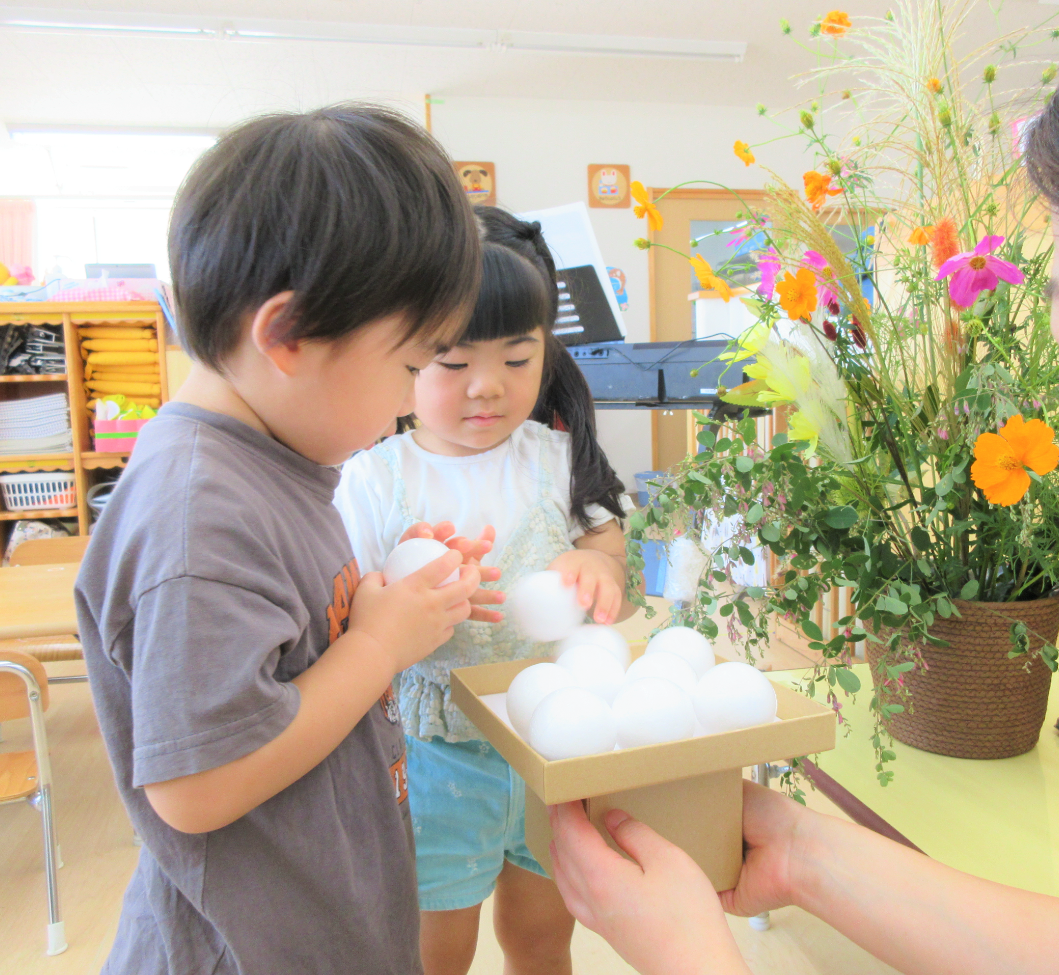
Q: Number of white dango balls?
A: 10